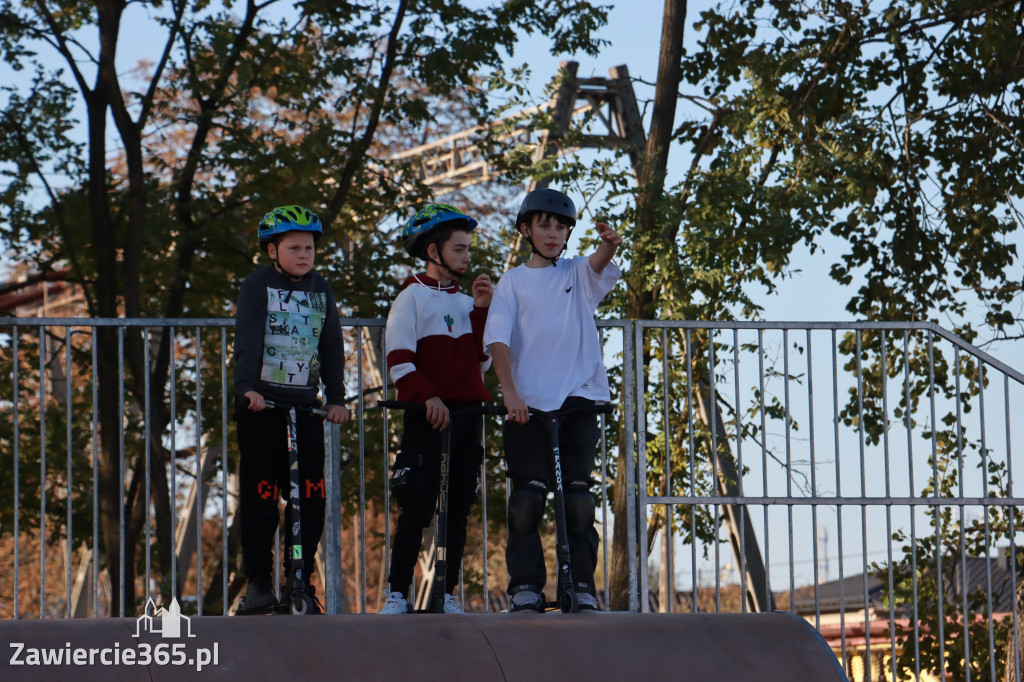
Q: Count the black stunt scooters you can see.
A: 3